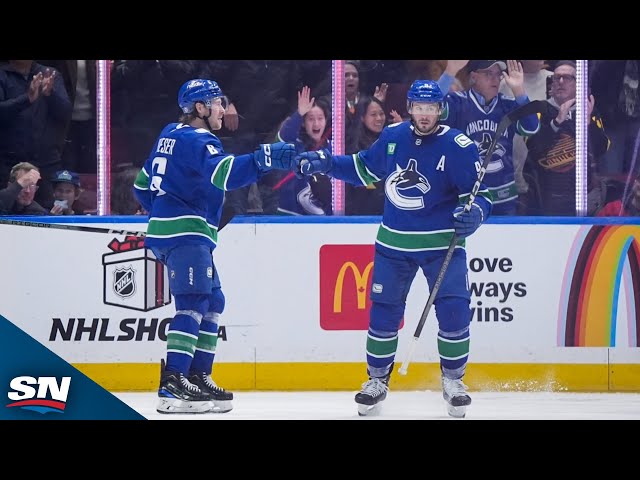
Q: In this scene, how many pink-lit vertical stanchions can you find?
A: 3